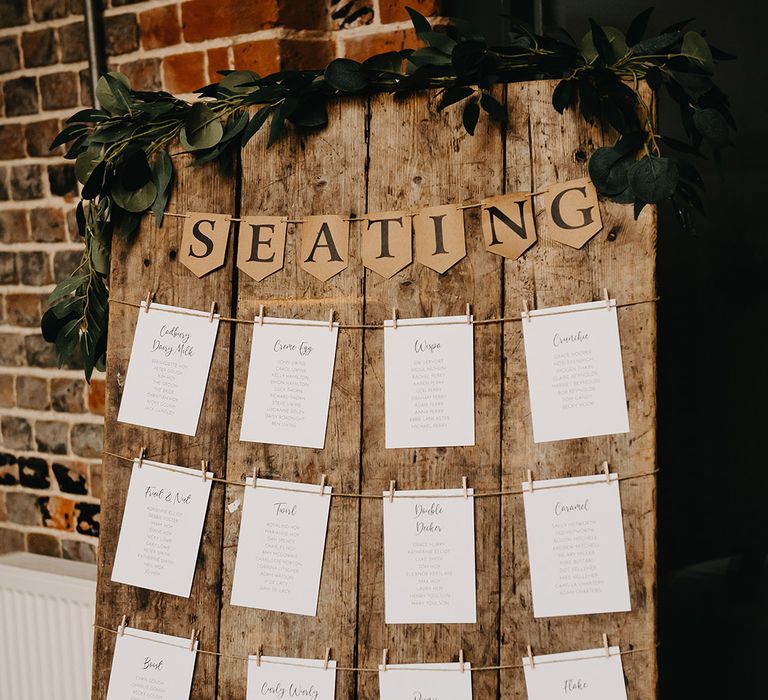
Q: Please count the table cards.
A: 12